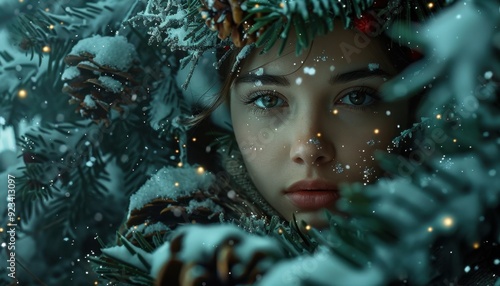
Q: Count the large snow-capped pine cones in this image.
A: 3